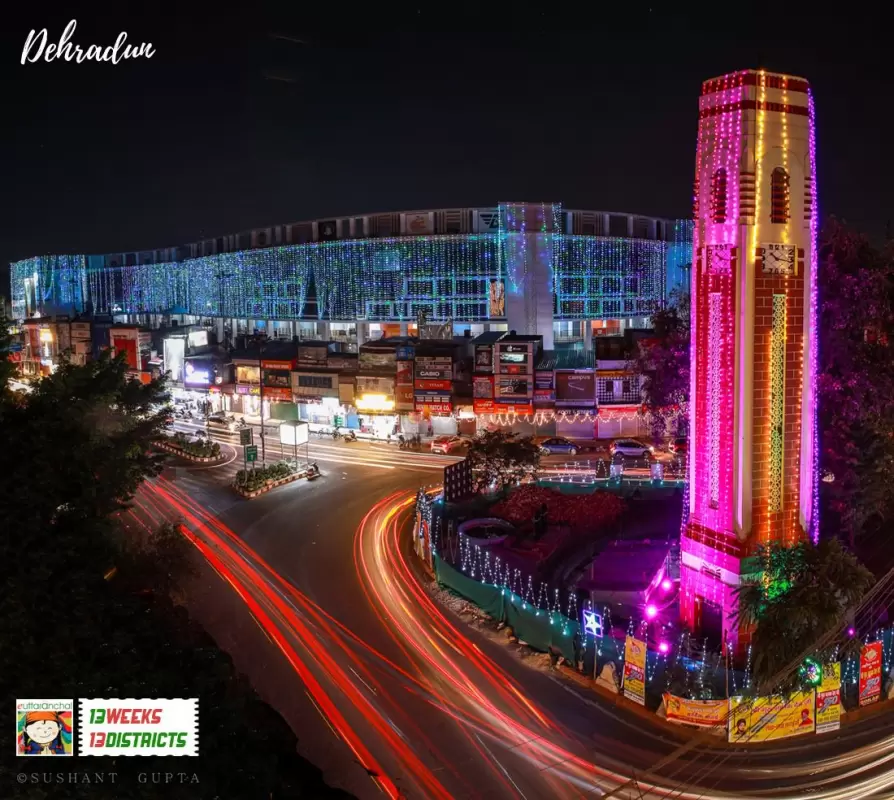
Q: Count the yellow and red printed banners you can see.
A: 5